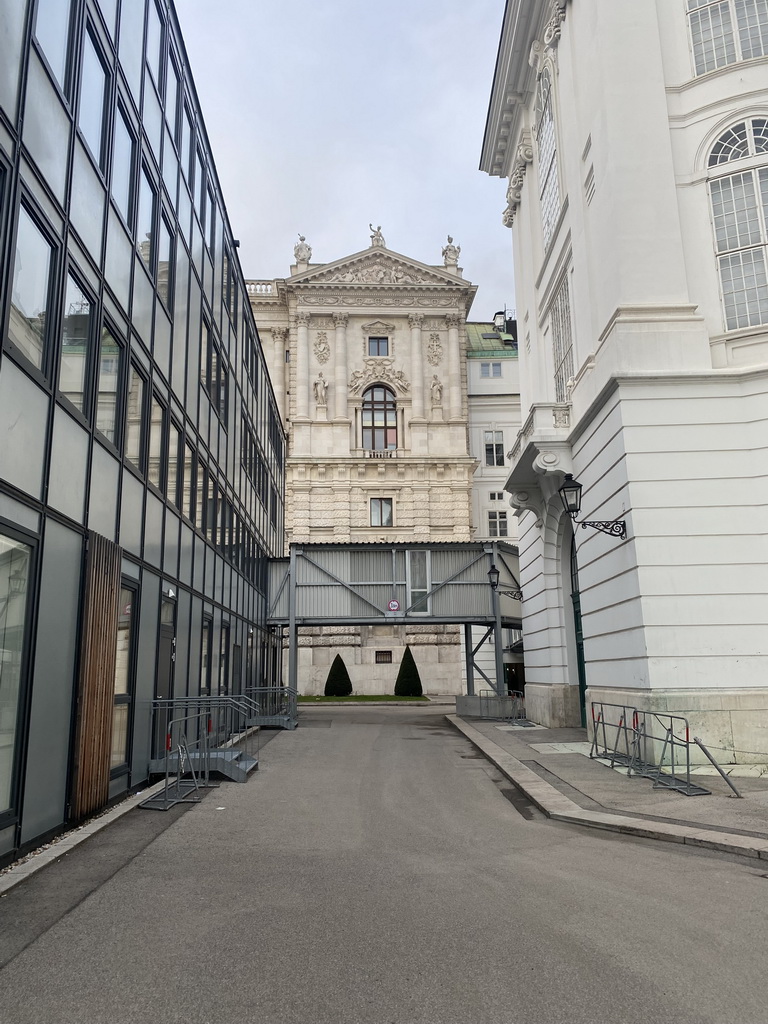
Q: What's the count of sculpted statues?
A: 5